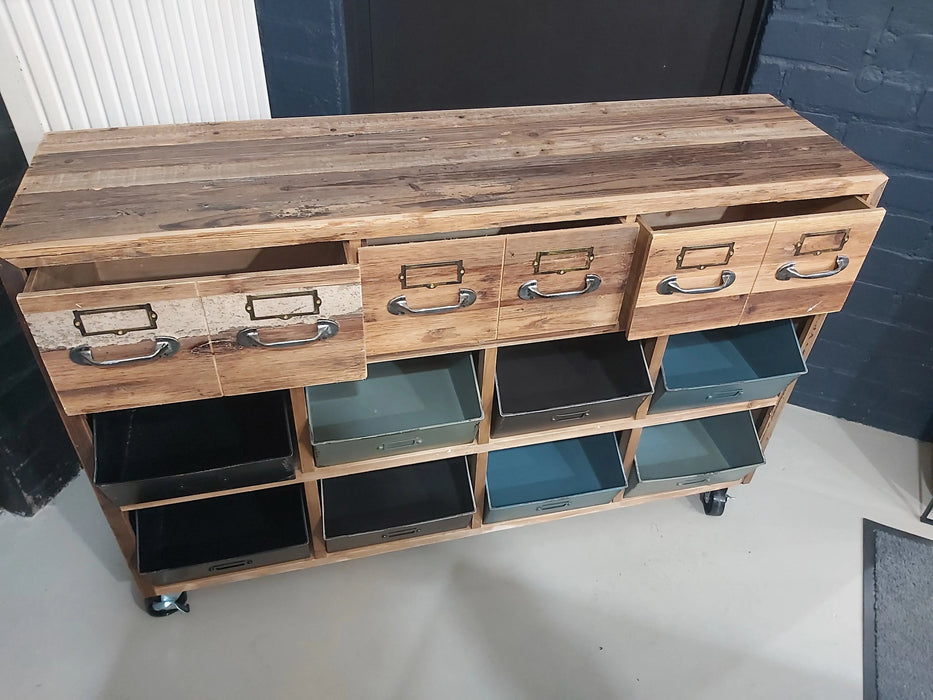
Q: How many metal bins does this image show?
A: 8